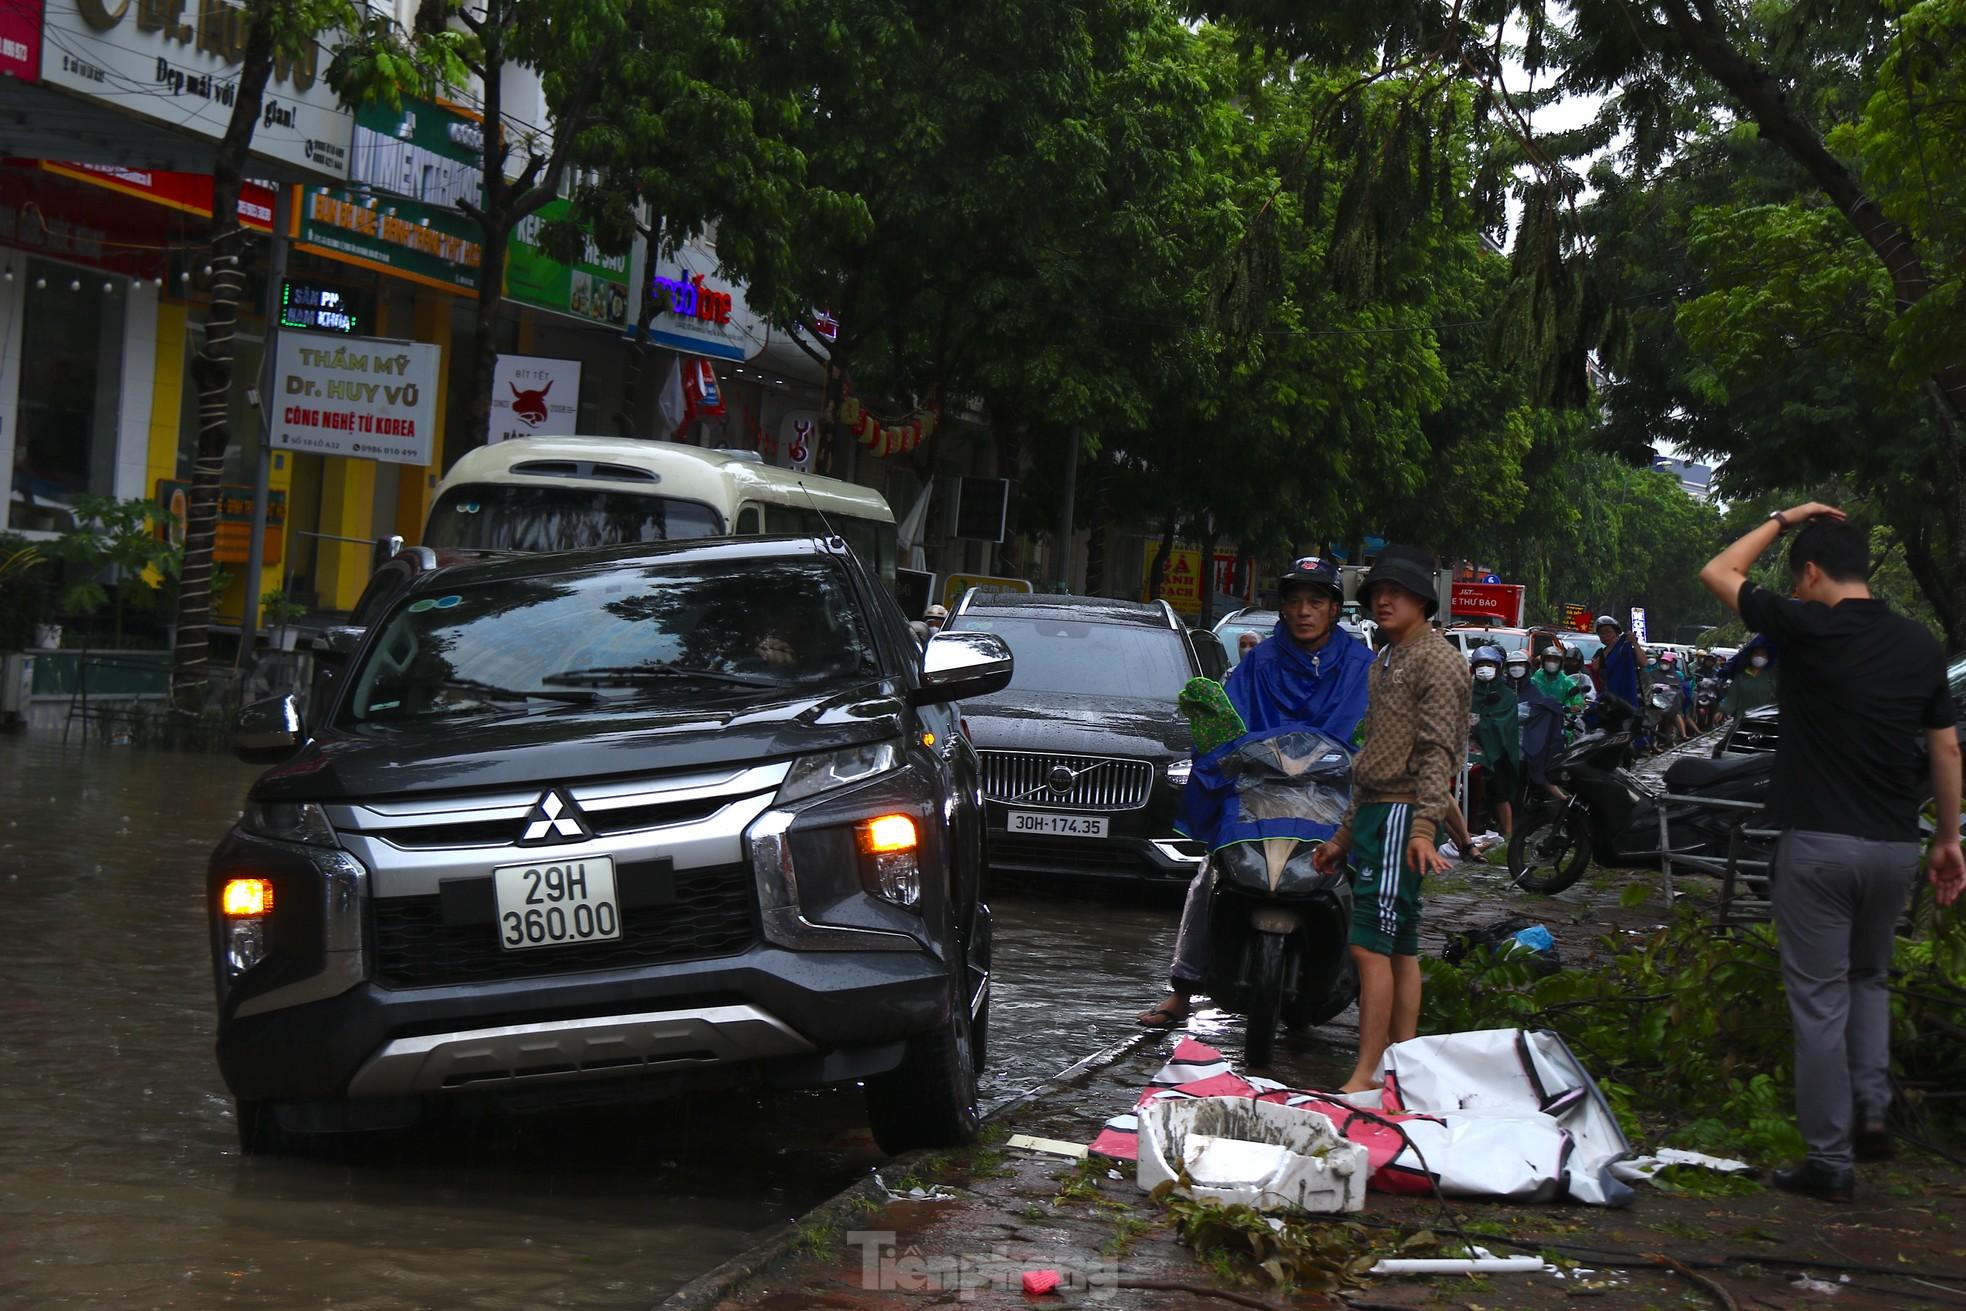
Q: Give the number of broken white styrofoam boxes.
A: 1